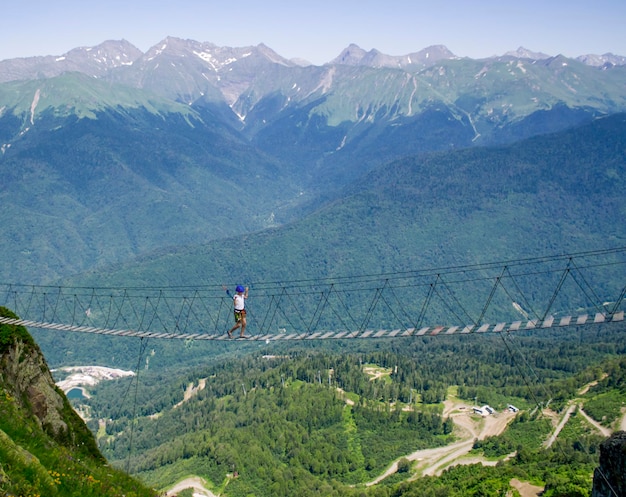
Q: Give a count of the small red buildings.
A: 1